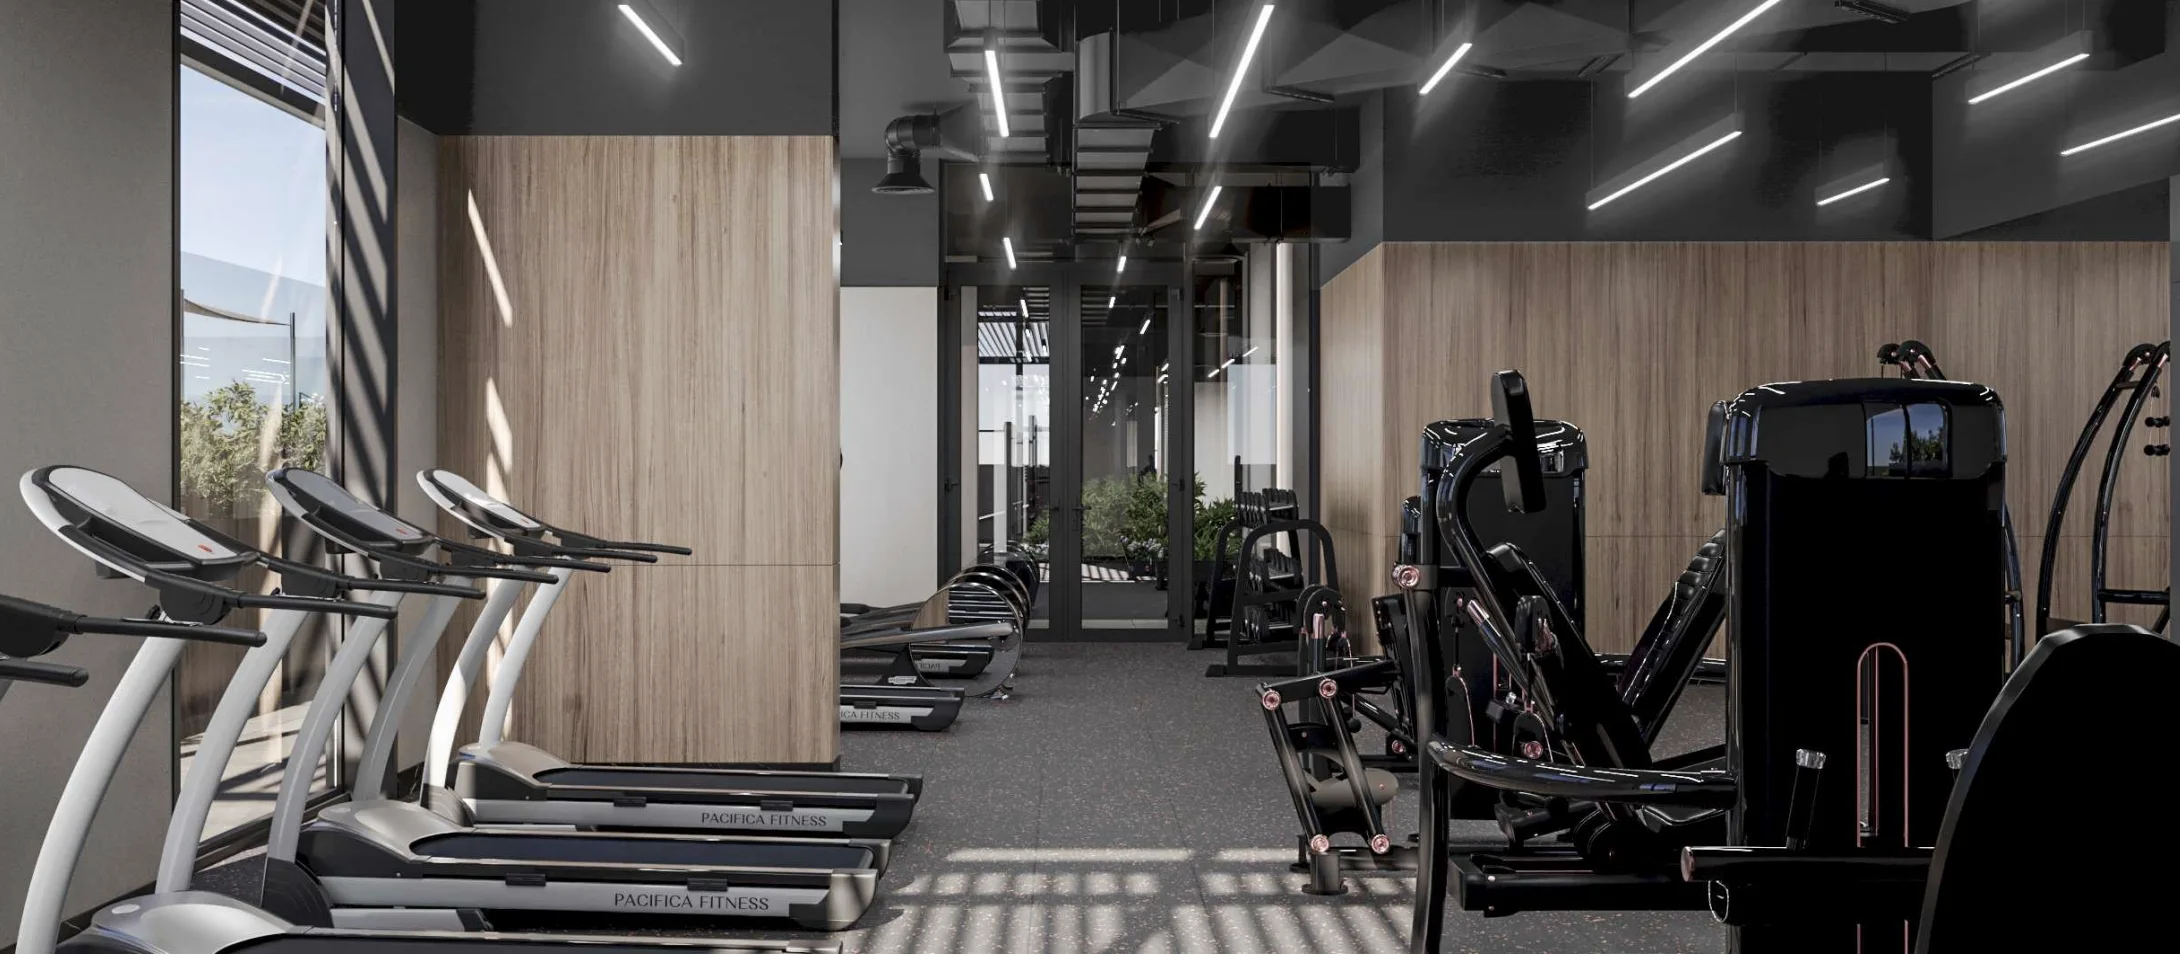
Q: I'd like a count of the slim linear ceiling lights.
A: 13